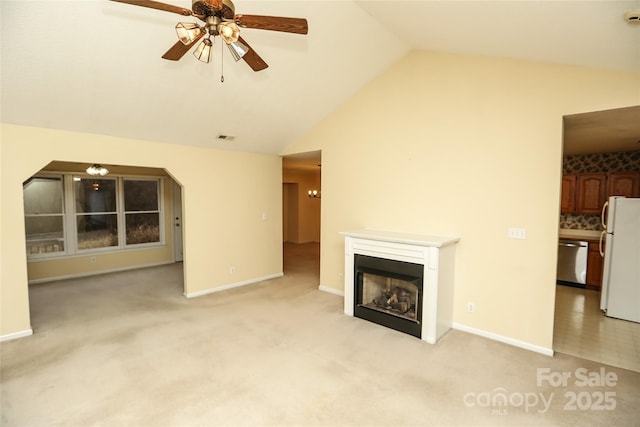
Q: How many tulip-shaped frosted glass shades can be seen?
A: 4